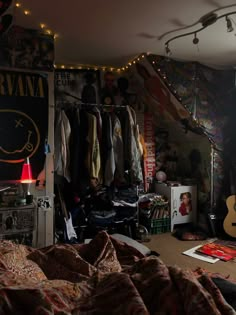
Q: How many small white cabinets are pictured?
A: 1